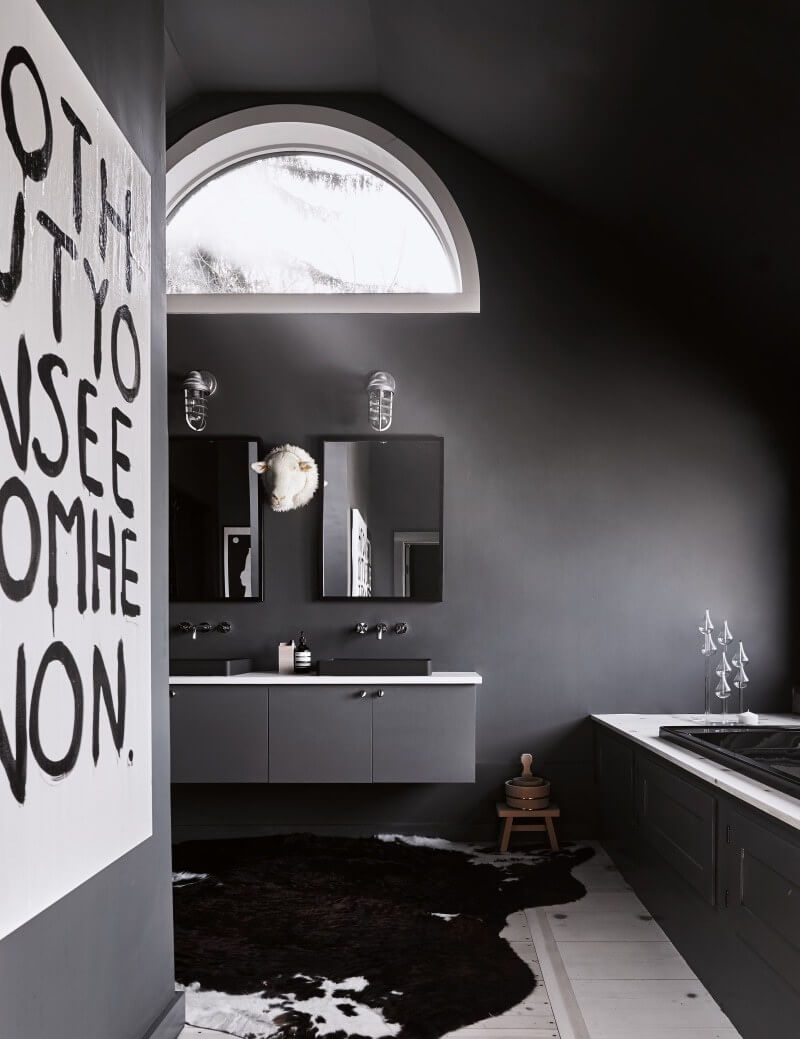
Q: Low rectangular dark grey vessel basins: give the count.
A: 2